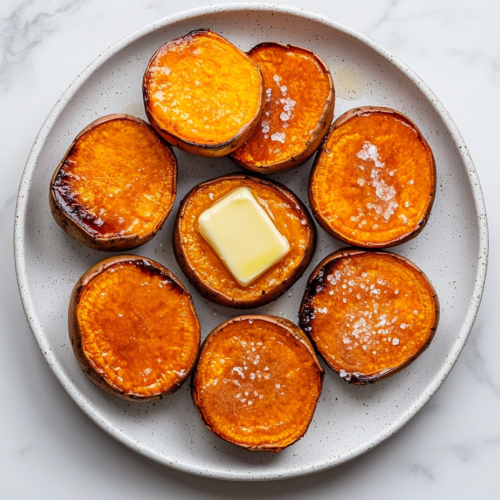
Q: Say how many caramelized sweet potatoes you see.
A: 8